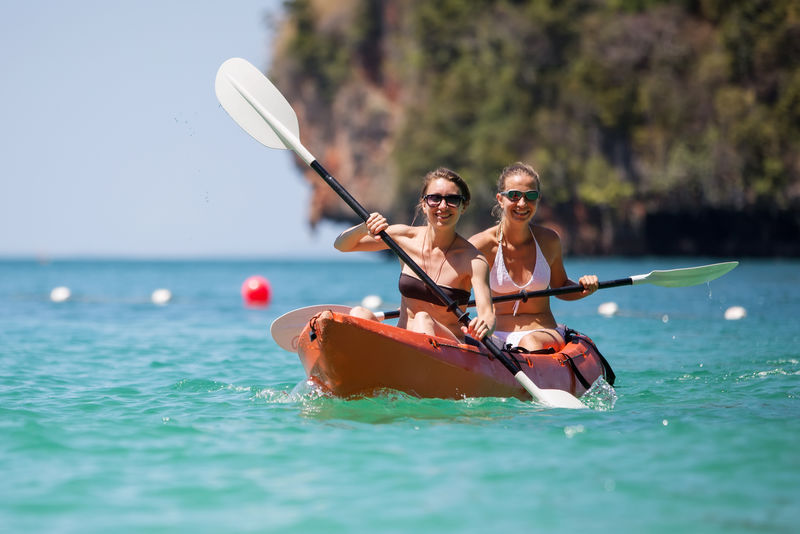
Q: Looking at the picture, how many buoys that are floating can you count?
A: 6